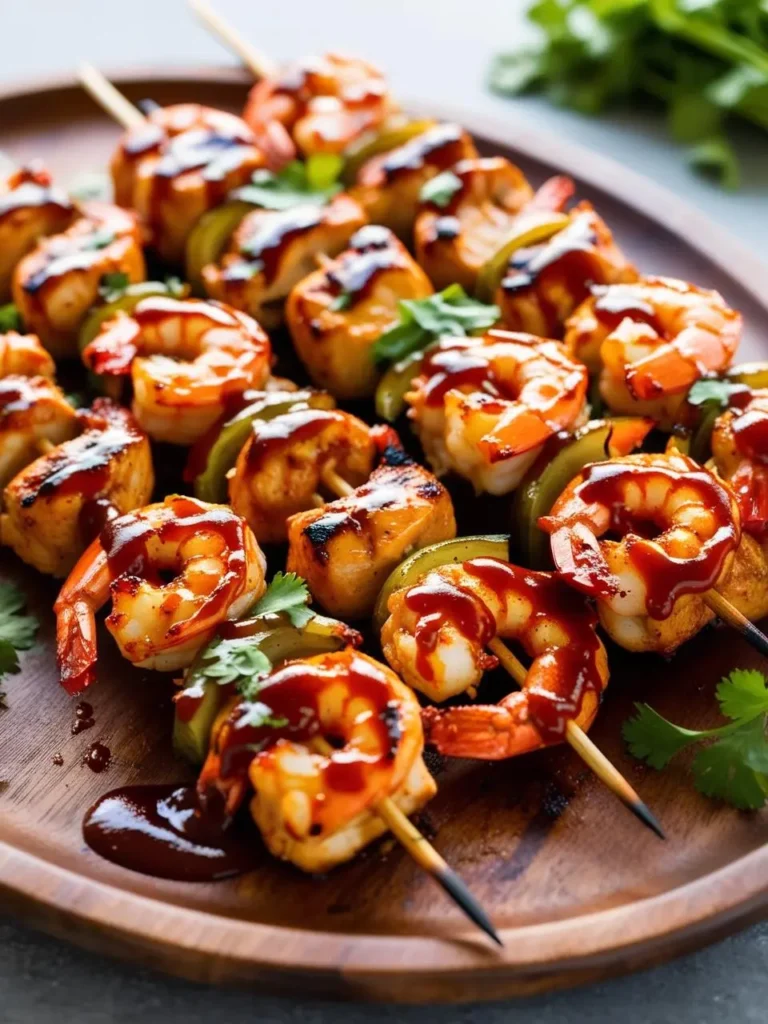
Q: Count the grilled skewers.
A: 4